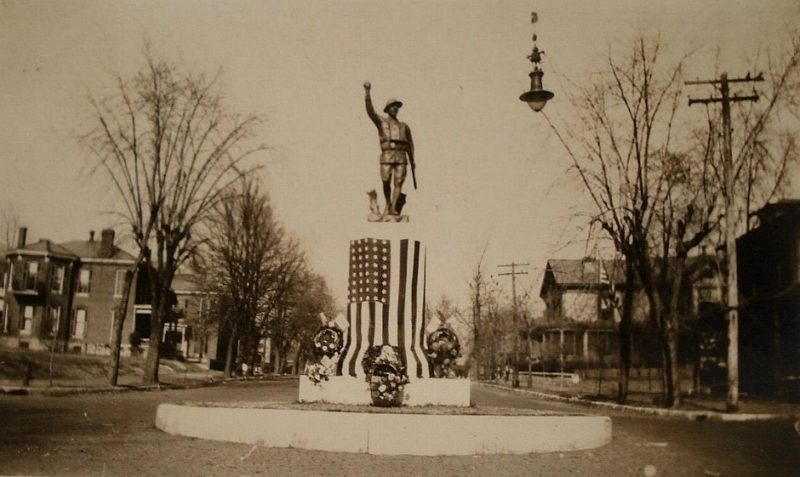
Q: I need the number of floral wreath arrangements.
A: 3